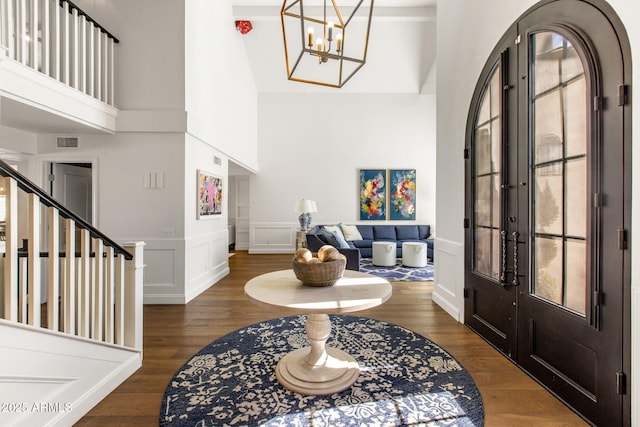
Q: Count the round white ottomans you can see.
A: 2